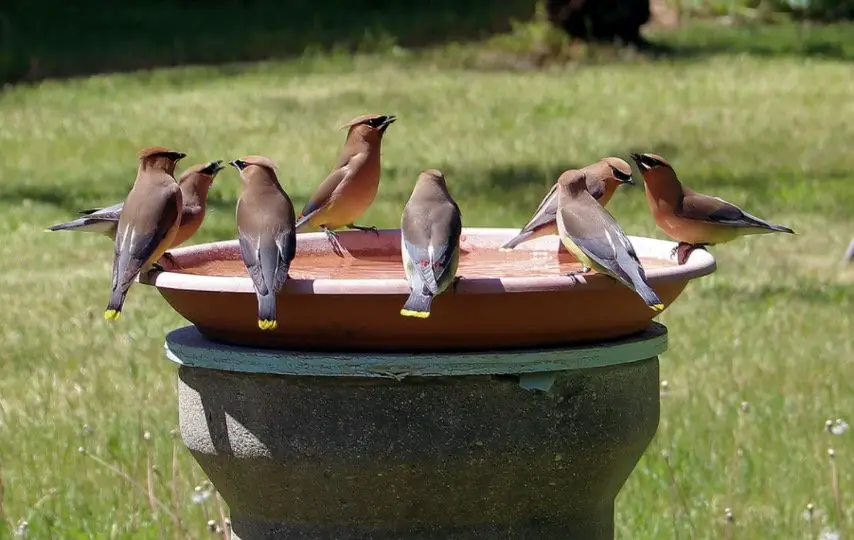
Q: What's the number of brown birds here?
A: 8